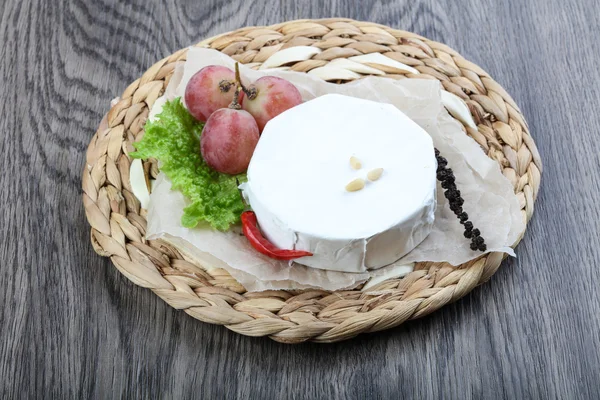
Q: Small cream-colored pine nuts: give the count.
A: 3